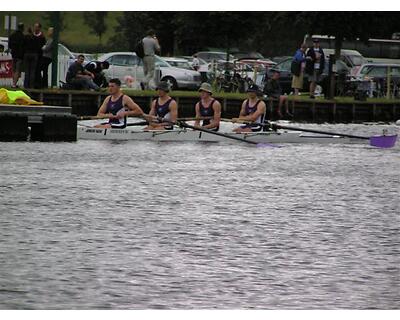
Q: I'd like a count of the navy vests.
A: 4